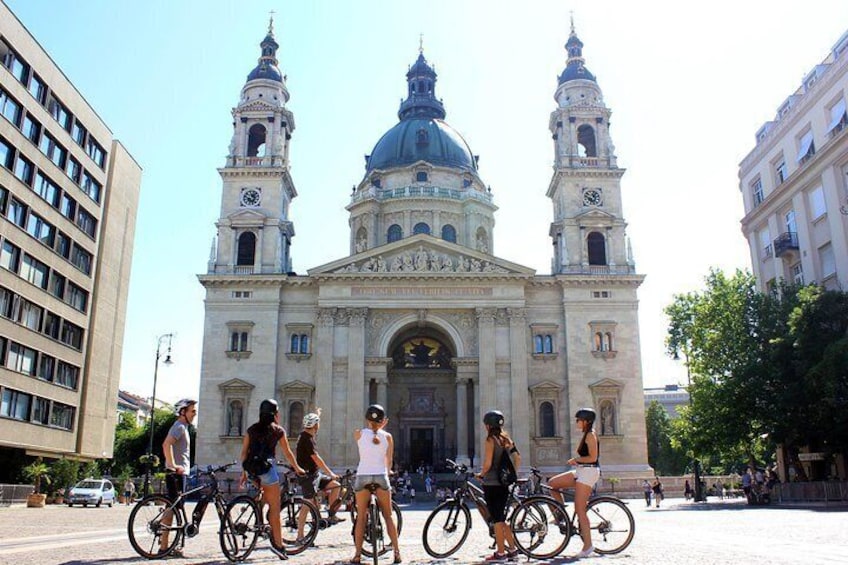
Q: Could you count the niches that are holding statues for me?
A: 4